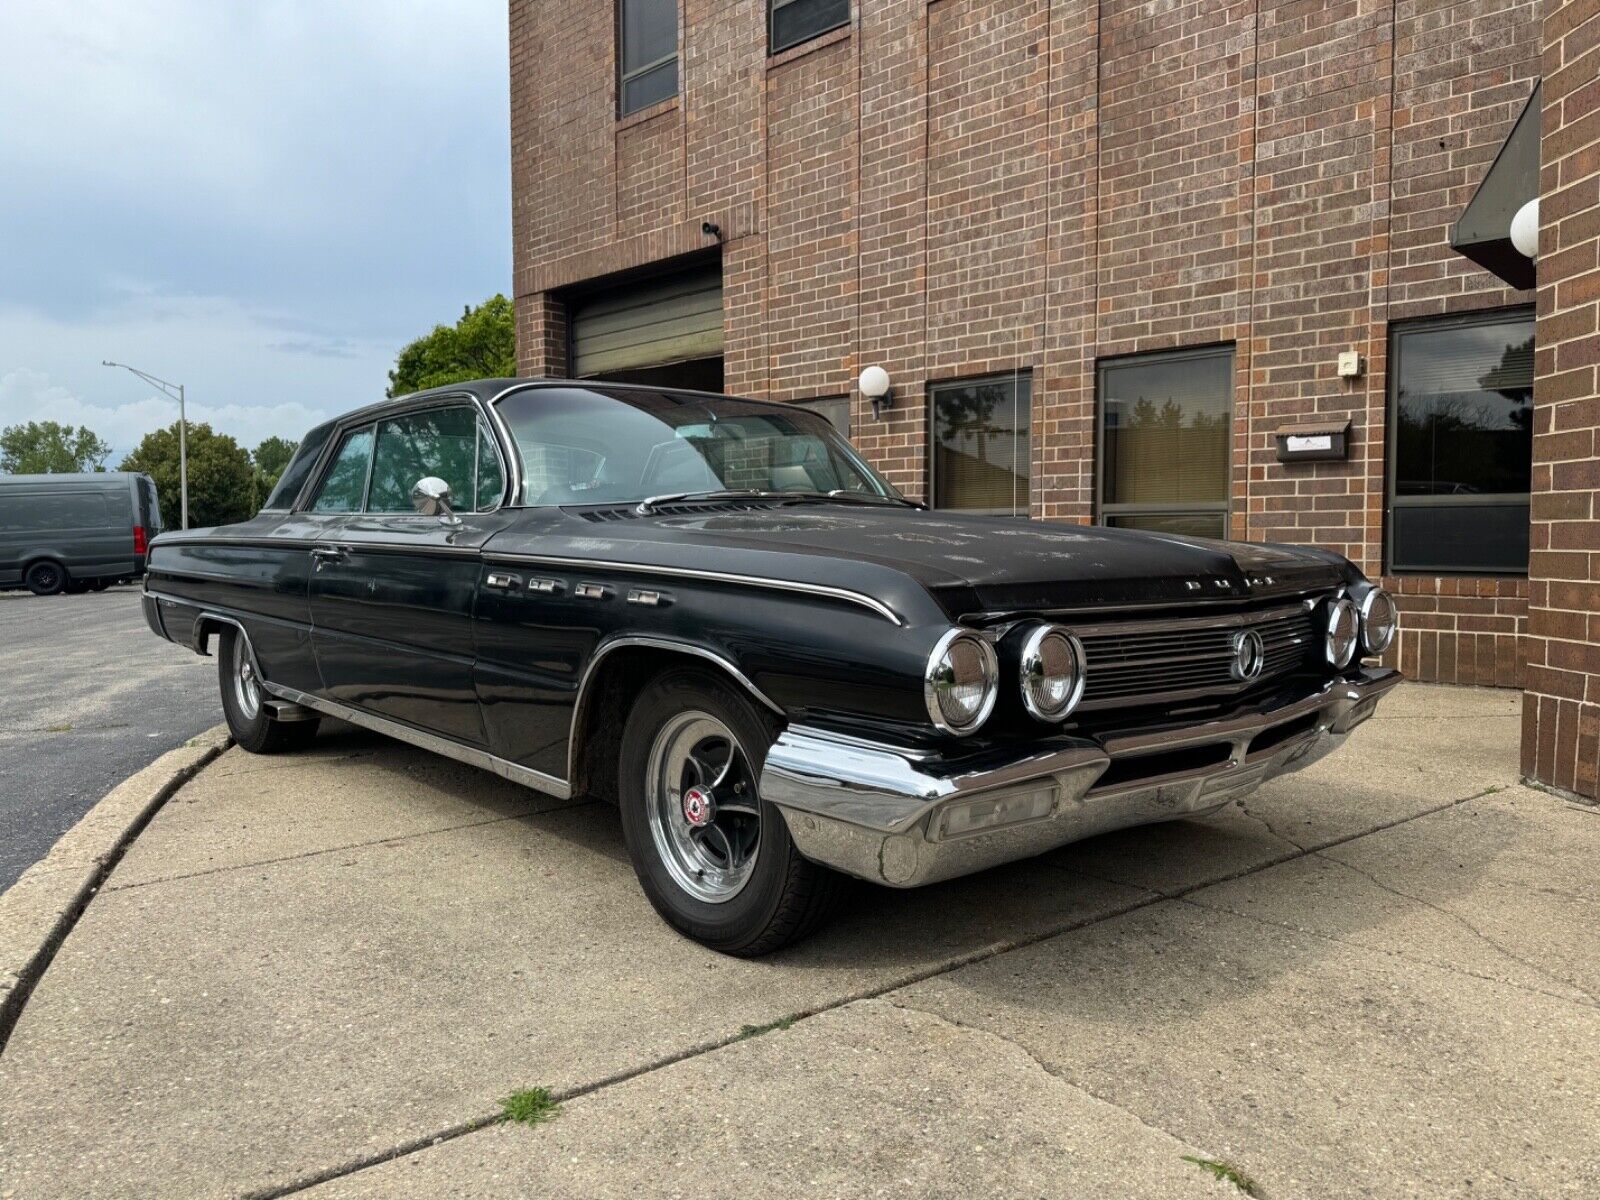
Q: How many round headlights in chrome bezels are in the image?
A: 4